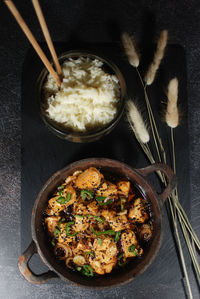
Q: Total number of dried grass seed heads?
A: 4